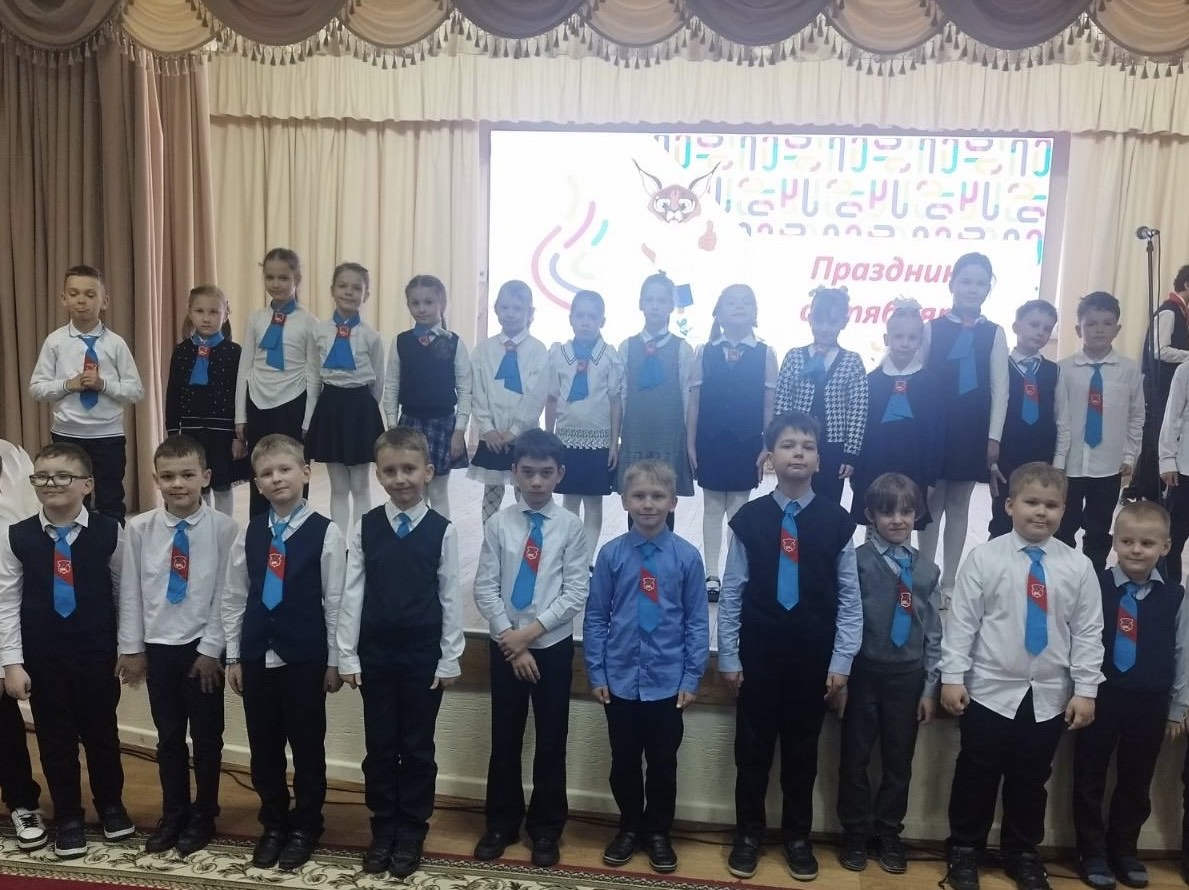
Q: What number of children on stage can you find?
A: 14